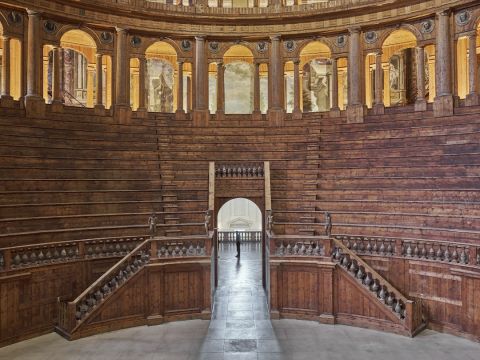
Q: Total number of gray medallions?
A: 12